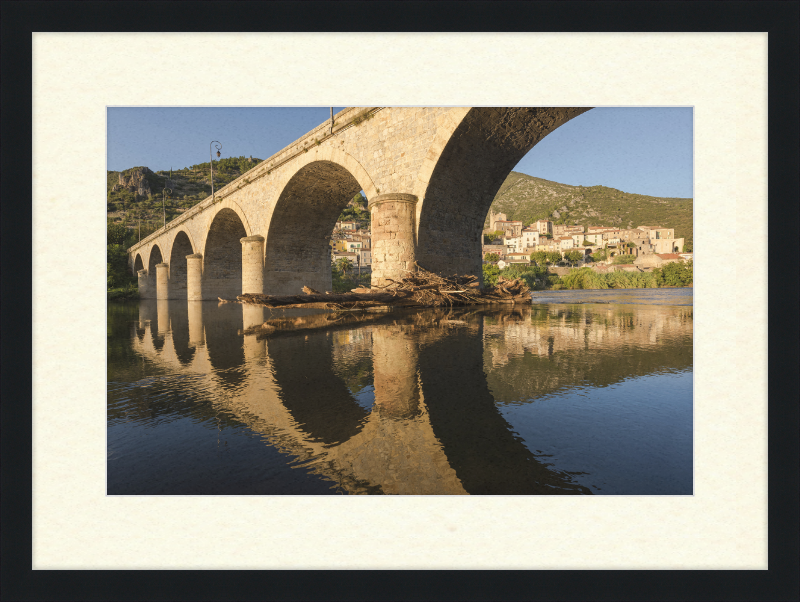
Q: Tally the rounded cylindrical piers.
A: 5